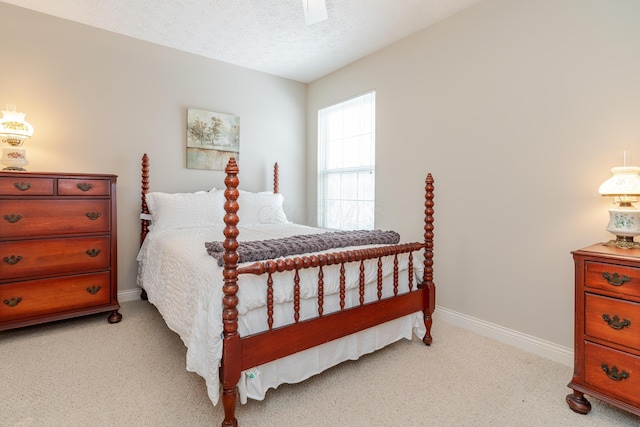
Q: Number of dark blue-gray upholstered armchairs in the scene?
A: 0